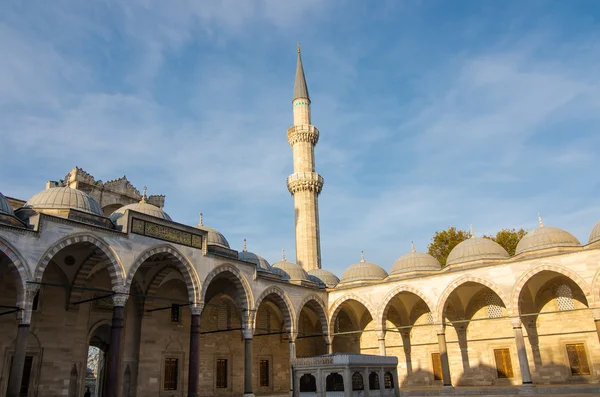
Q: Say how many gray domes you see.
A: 12